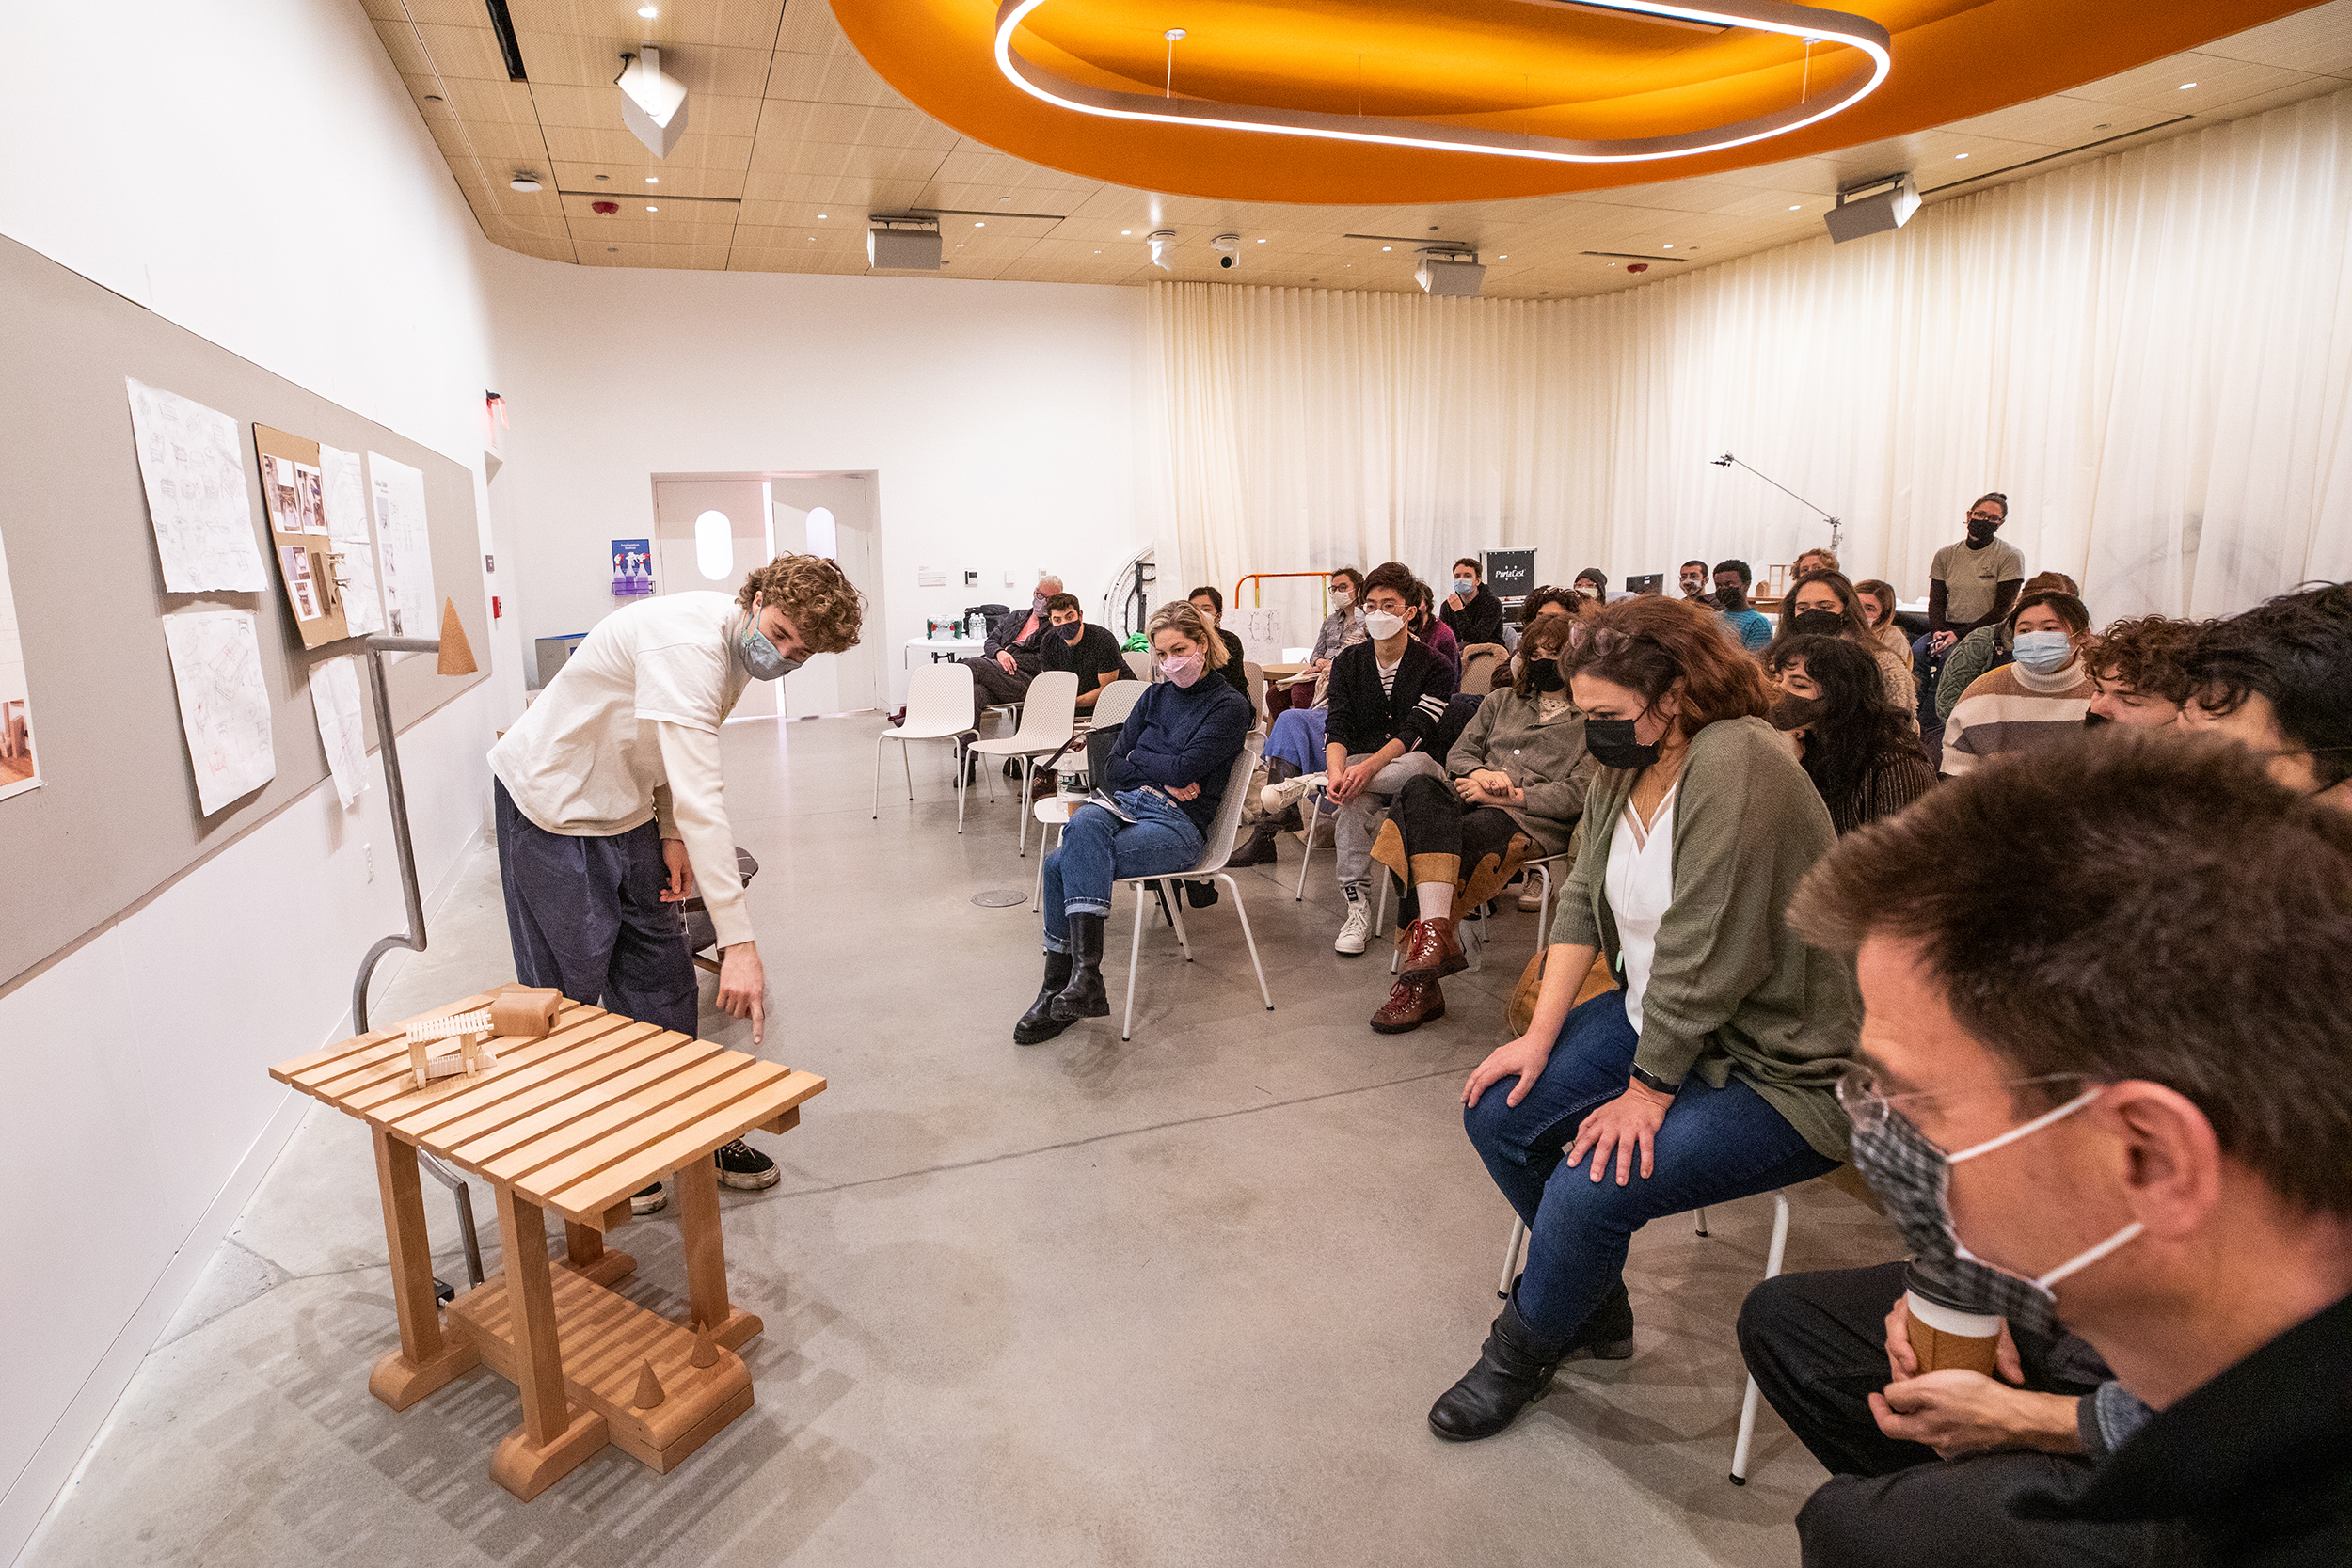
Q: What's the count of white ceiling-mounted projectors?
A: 4